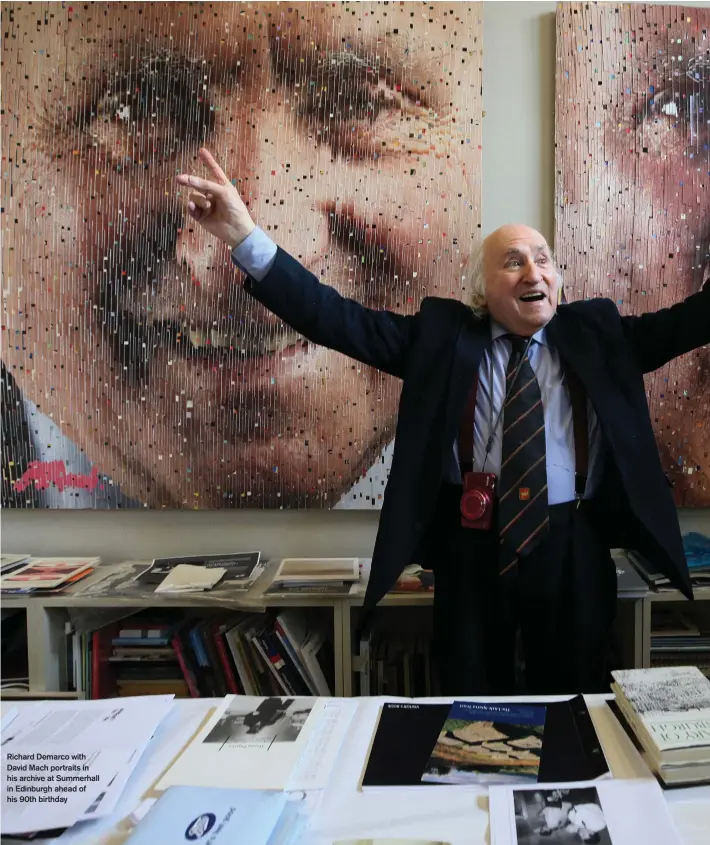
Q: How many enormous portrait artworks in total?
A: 2